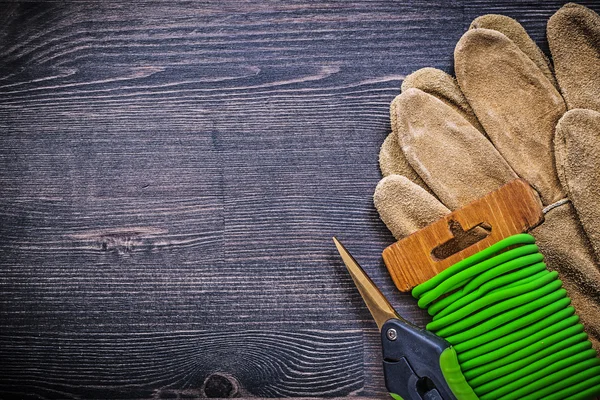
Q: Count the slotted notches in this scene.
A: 1